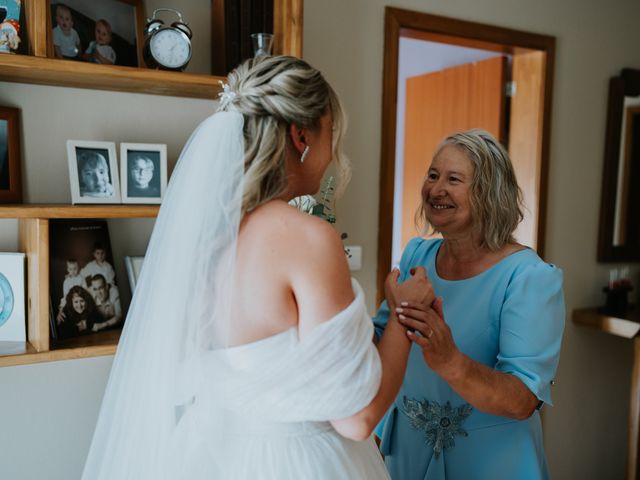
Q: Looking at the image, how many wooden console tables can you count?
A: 1